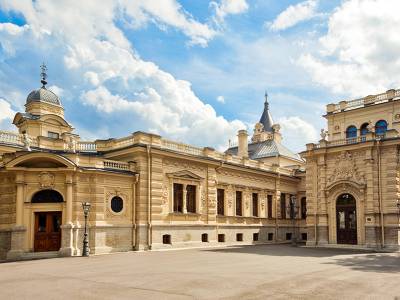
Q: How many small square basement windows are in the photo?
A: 8